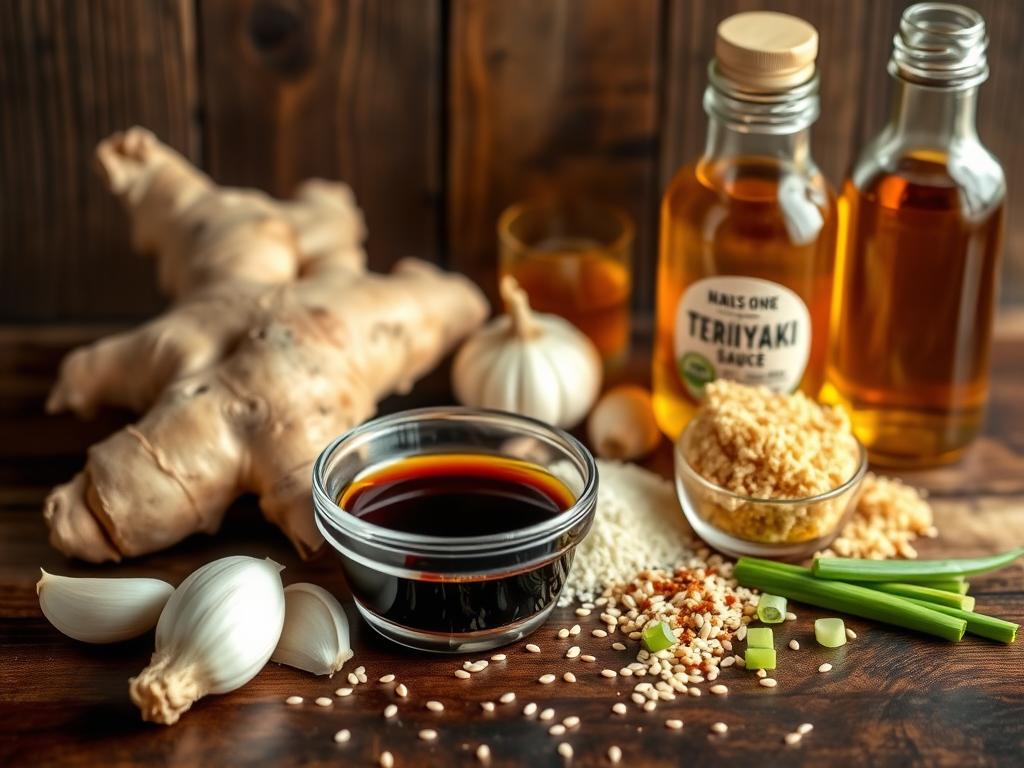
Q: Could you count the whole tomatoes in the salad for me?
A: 0